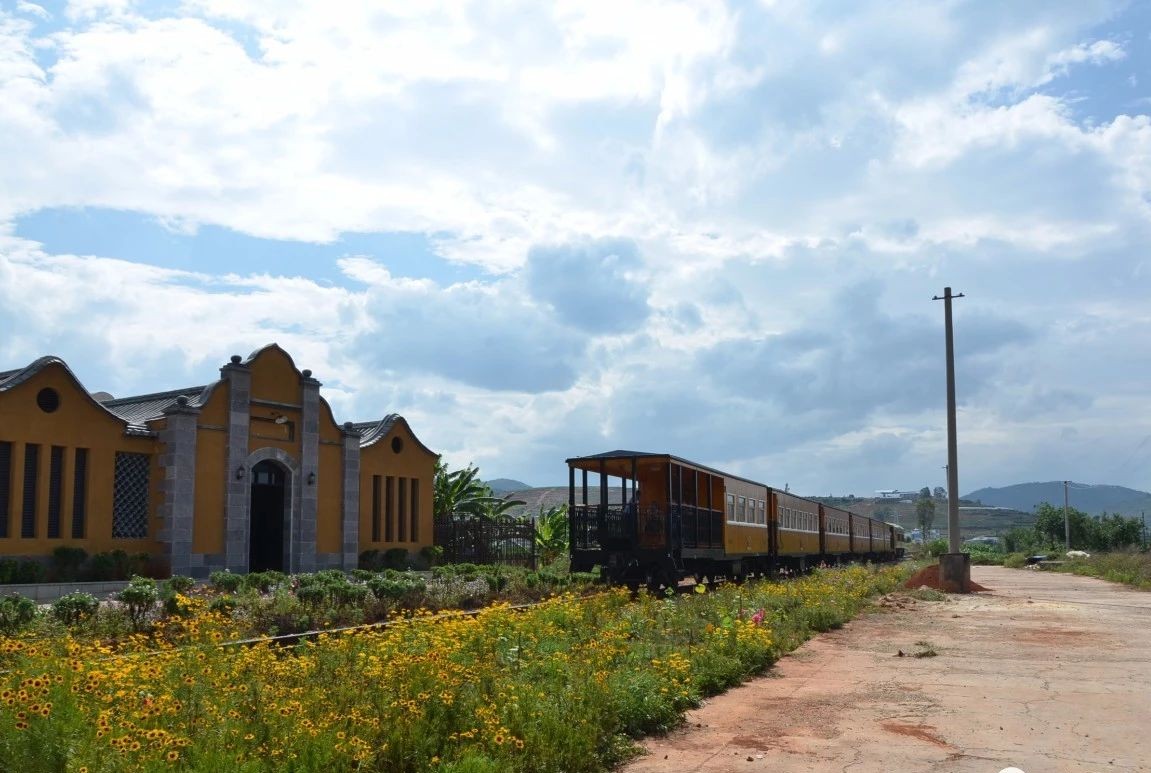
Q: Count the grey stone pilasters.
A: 4